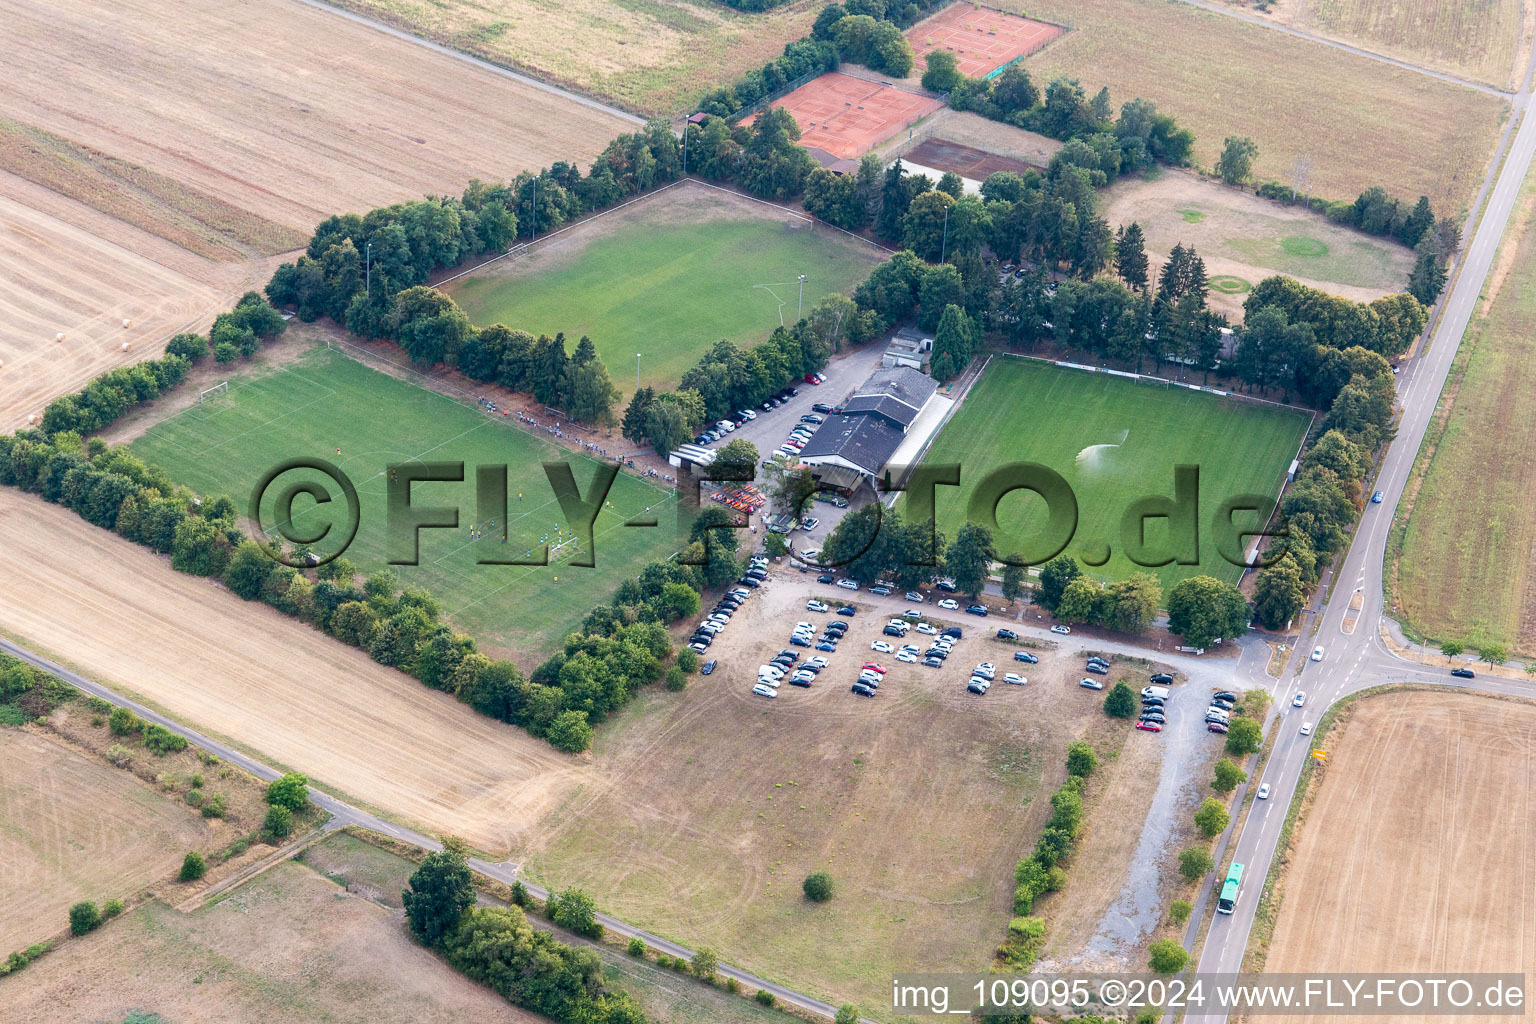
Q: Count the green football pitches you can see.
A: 3